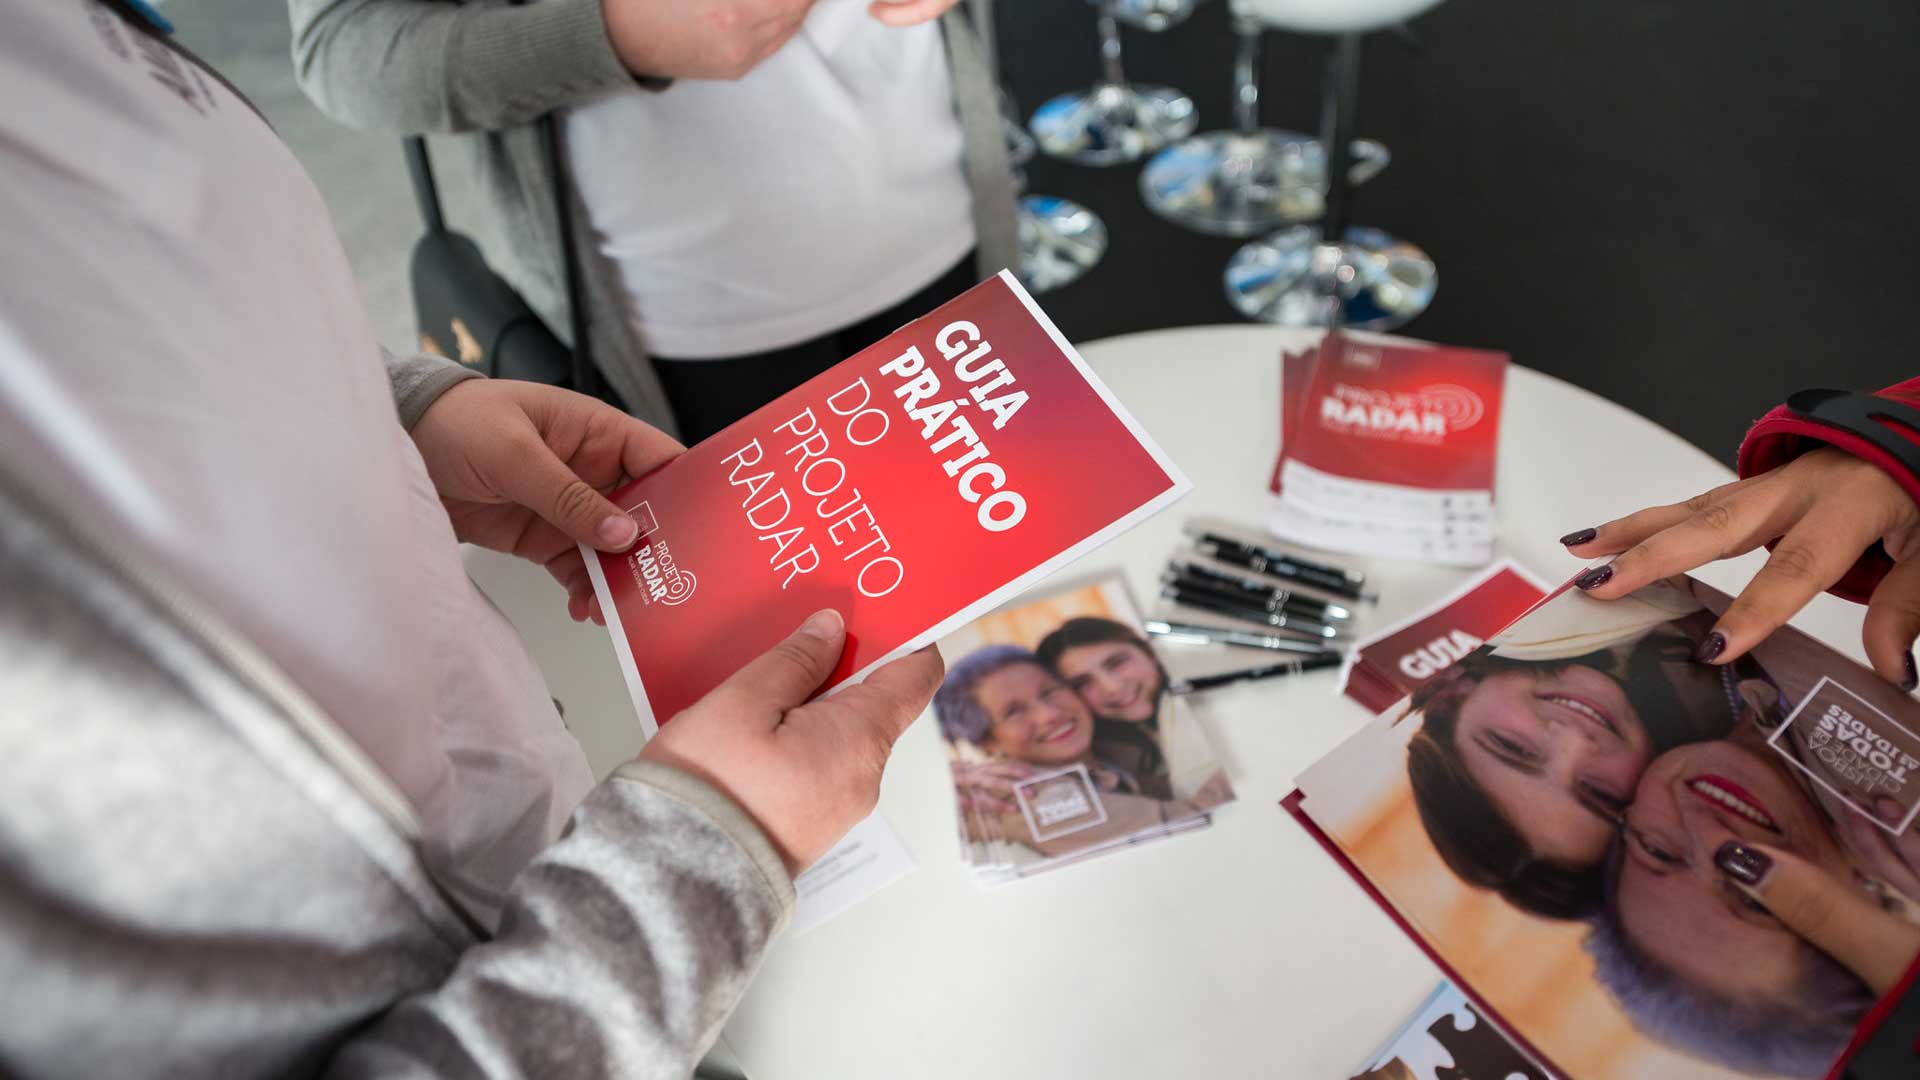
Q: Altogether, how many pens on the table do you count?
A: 7